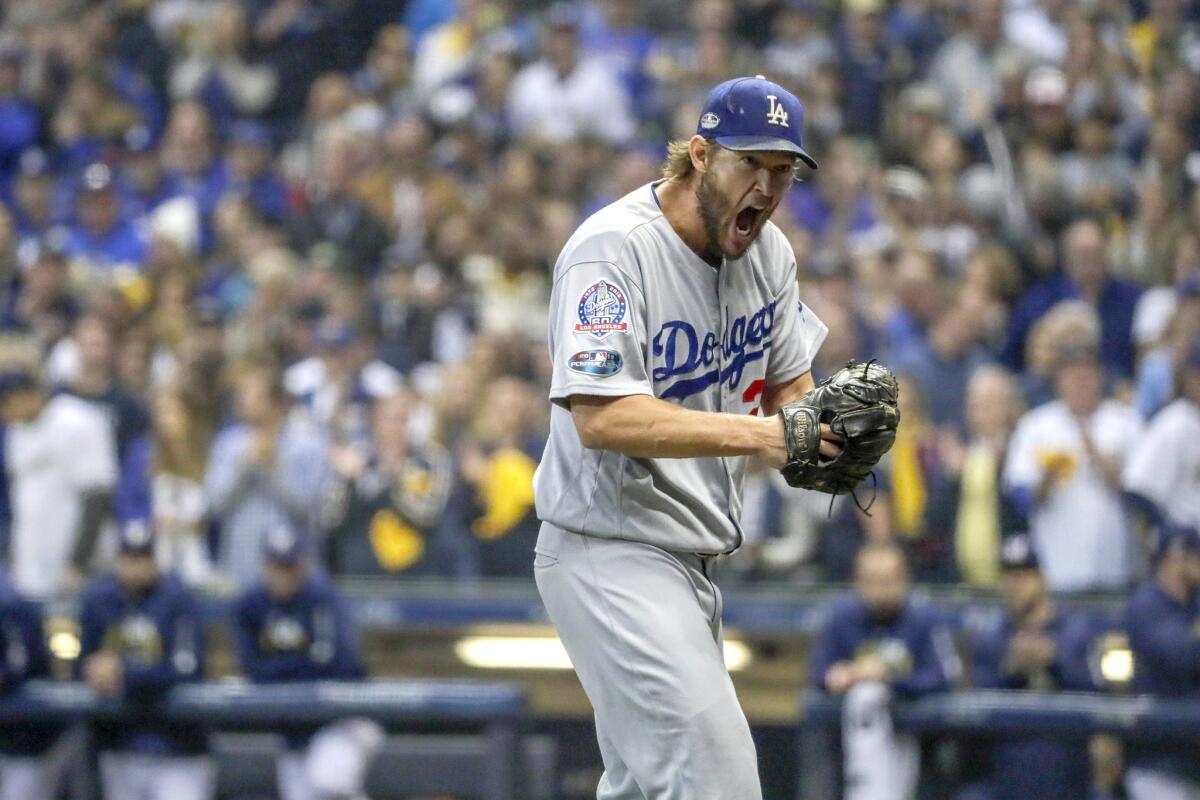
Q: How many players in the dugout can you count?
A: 6